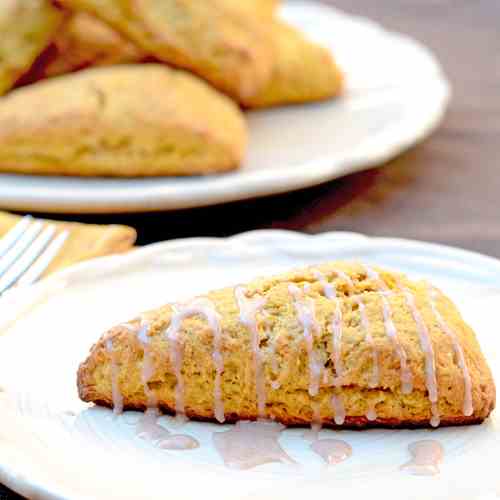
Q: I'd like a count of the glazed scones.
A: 1